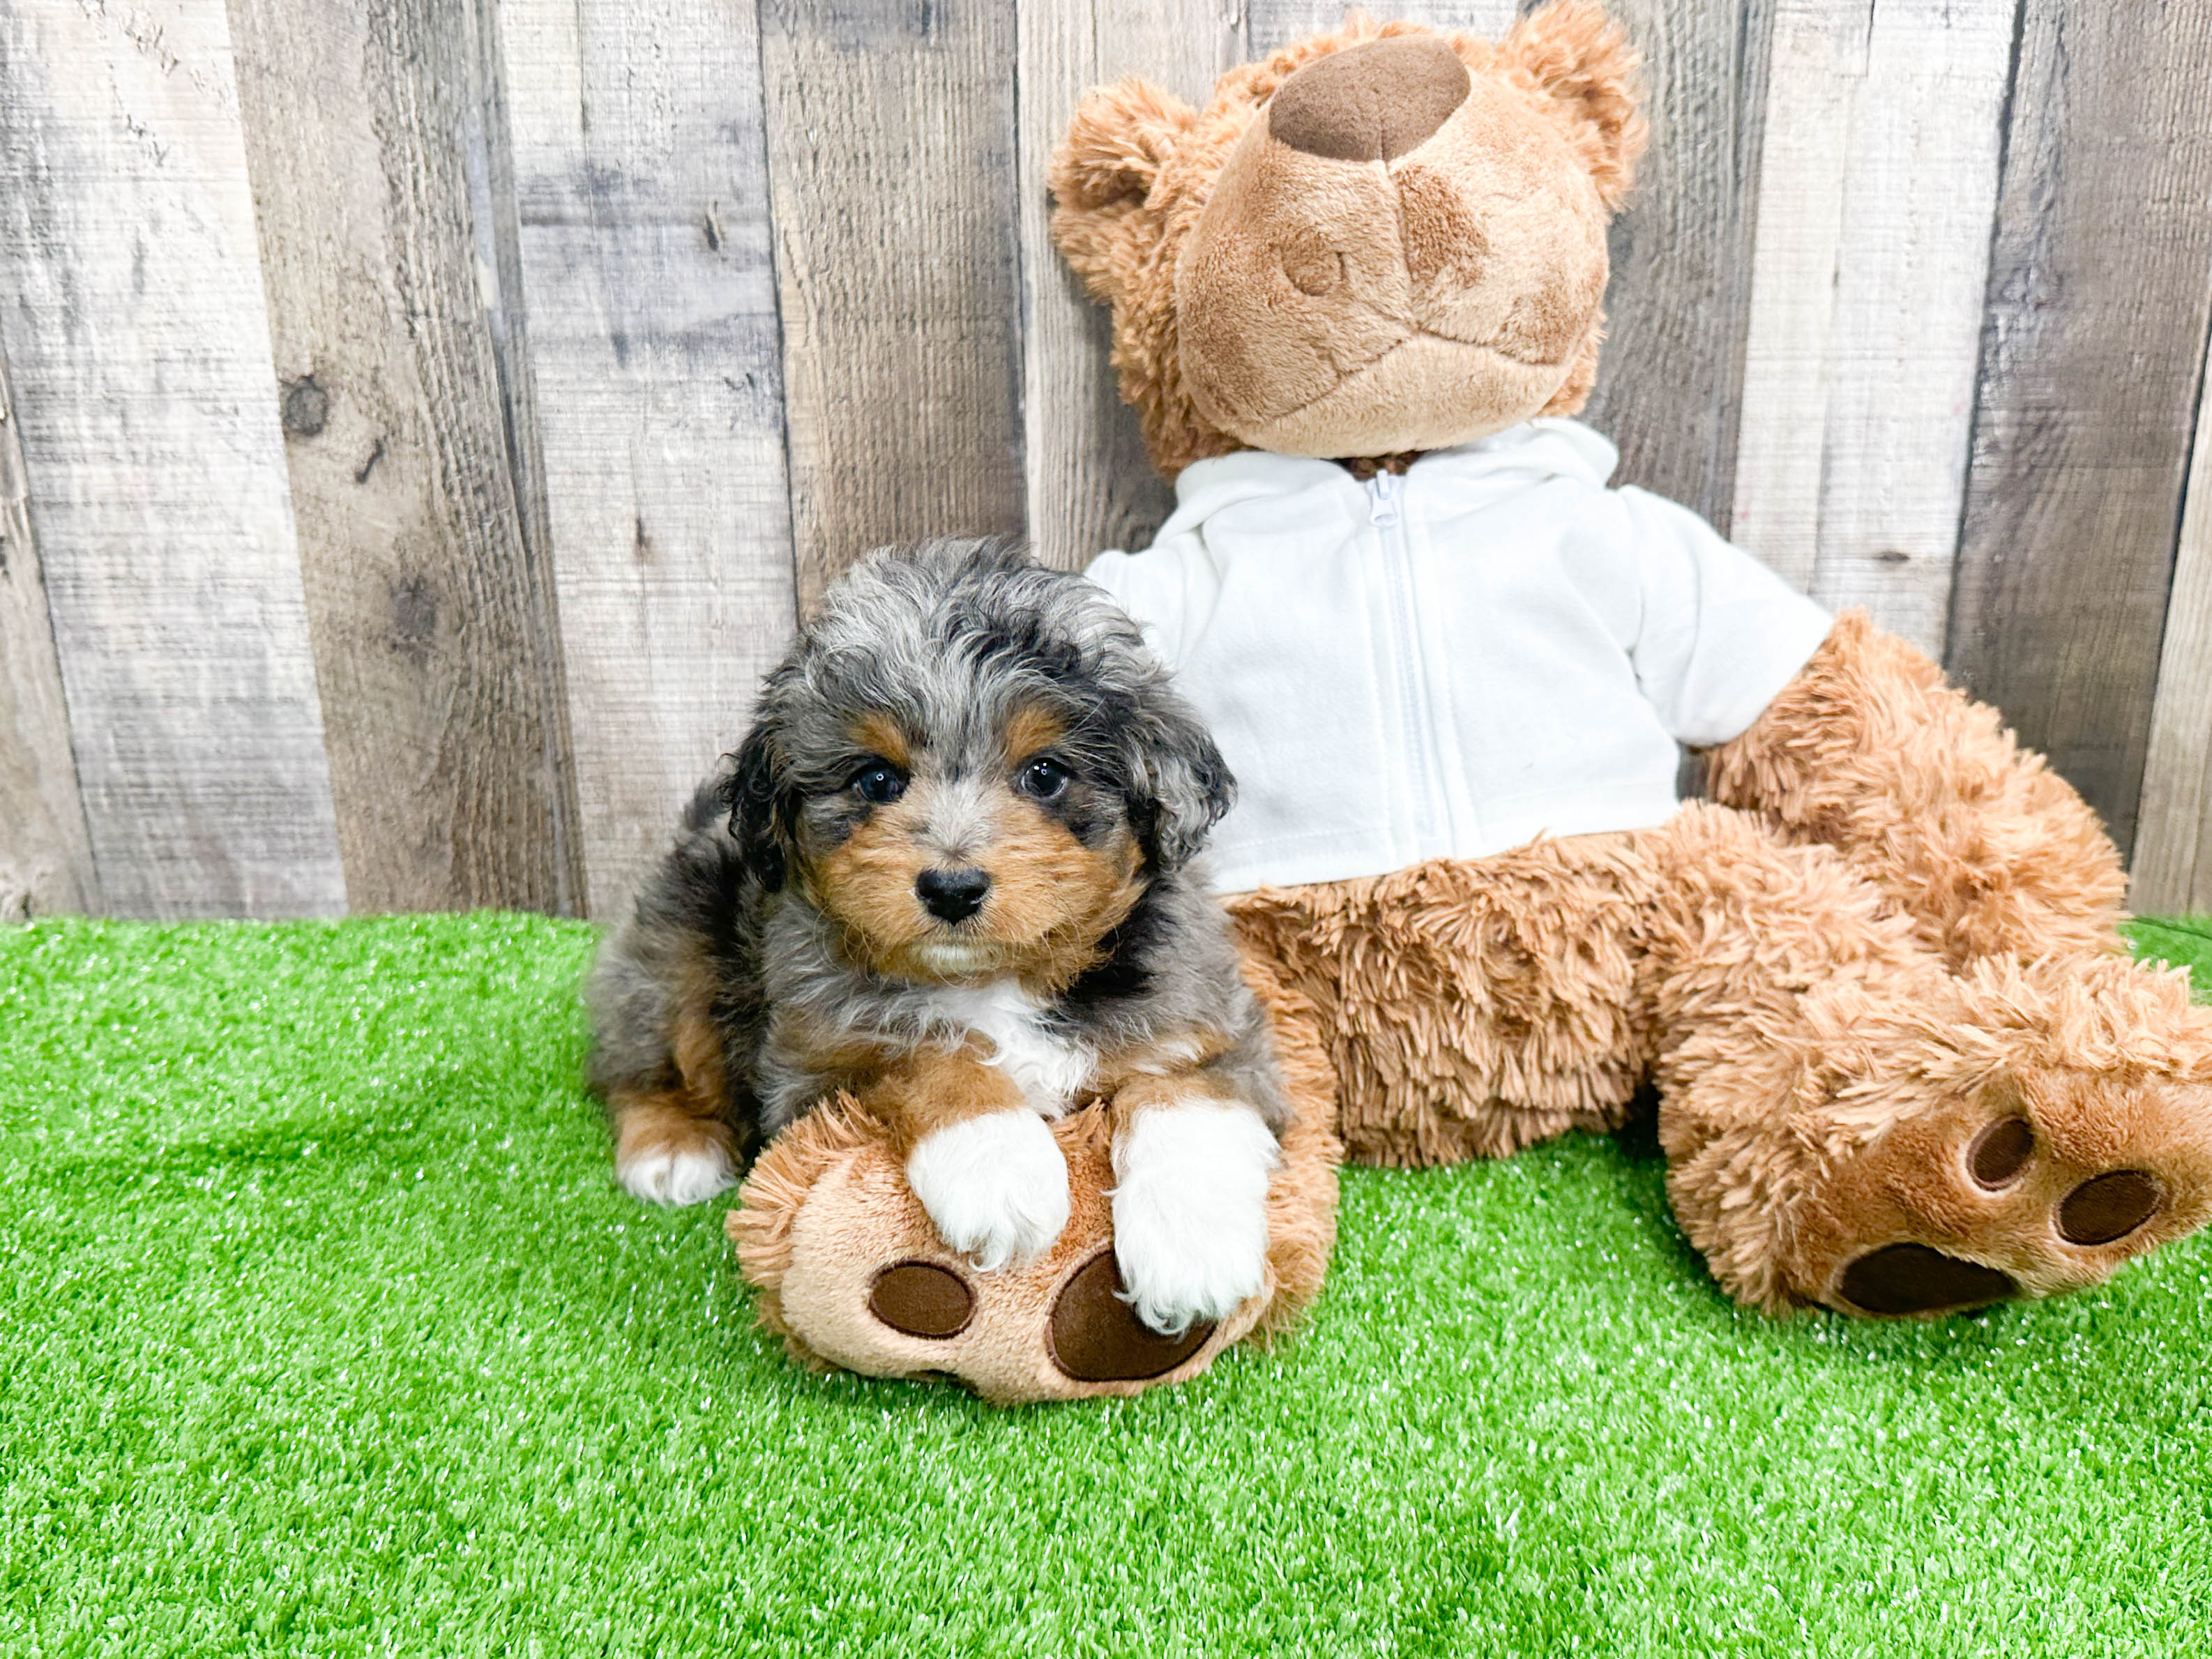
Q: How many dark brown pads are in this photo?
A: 5